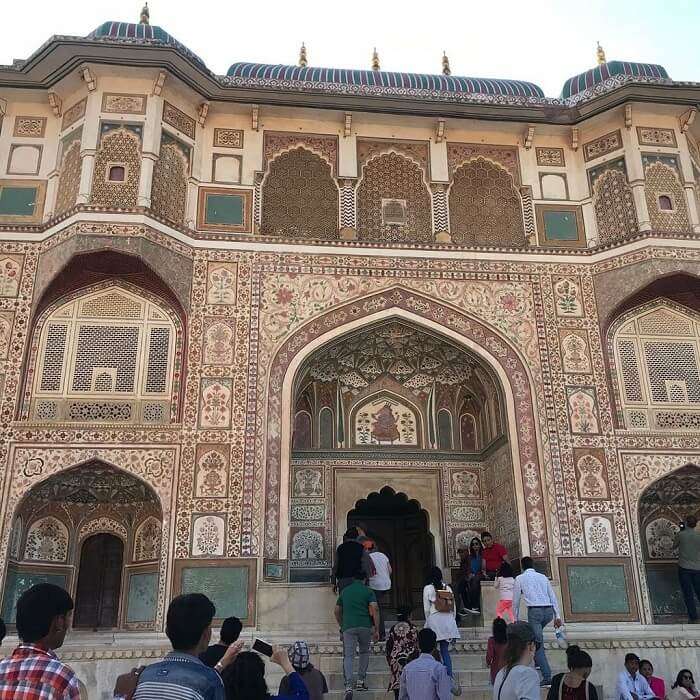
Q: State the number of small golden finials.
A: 5